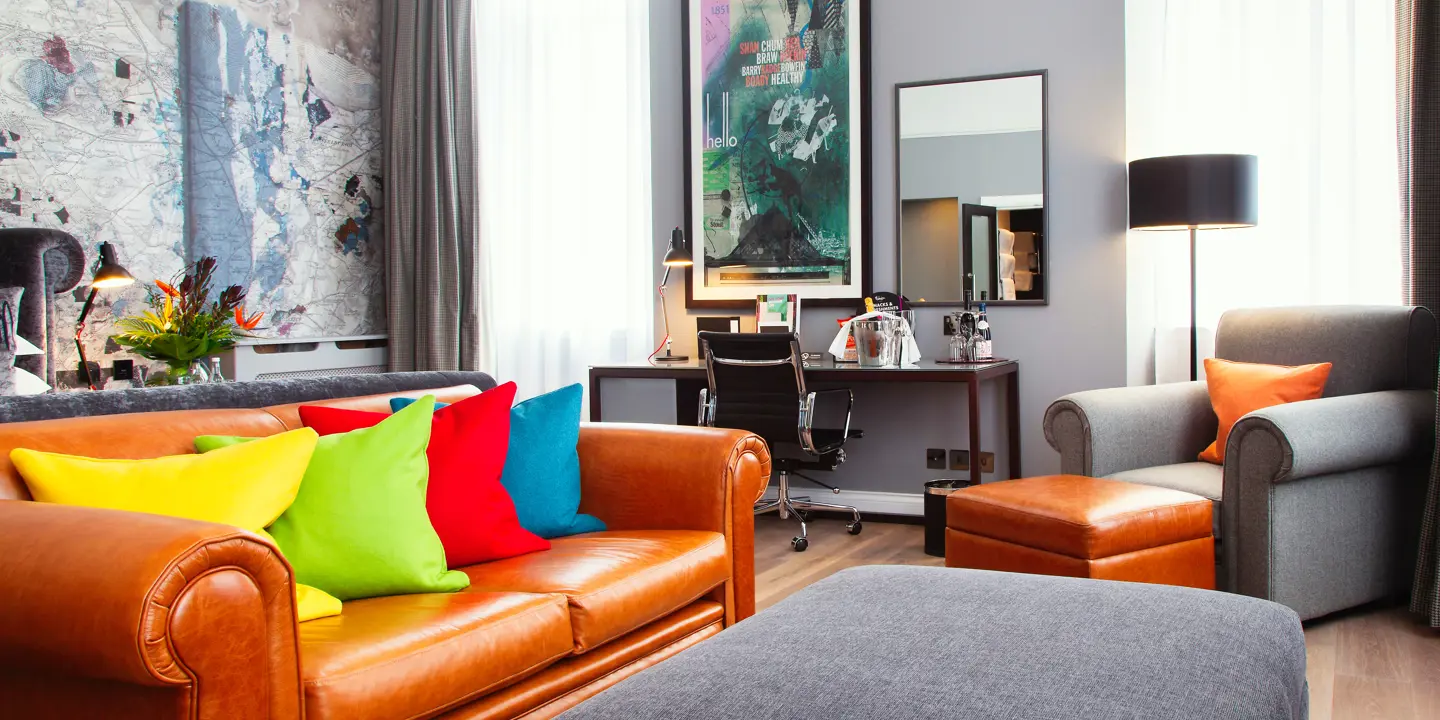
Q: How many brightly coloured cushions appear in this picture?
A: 5